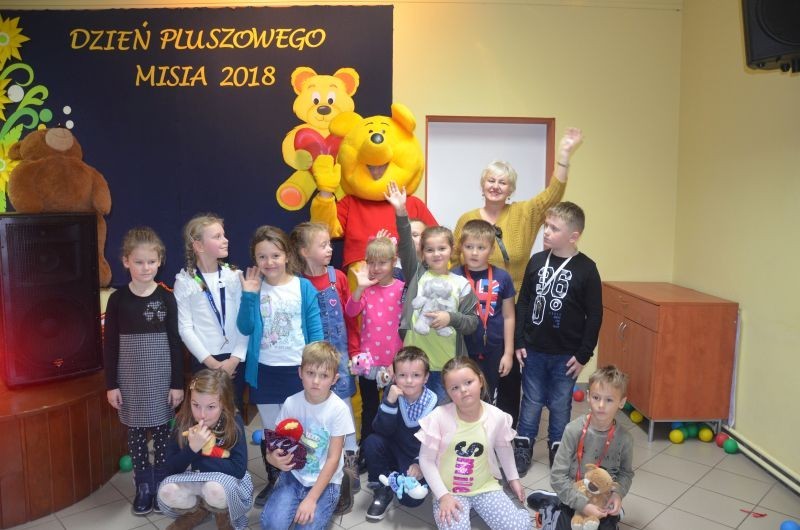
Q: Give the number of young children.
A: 14